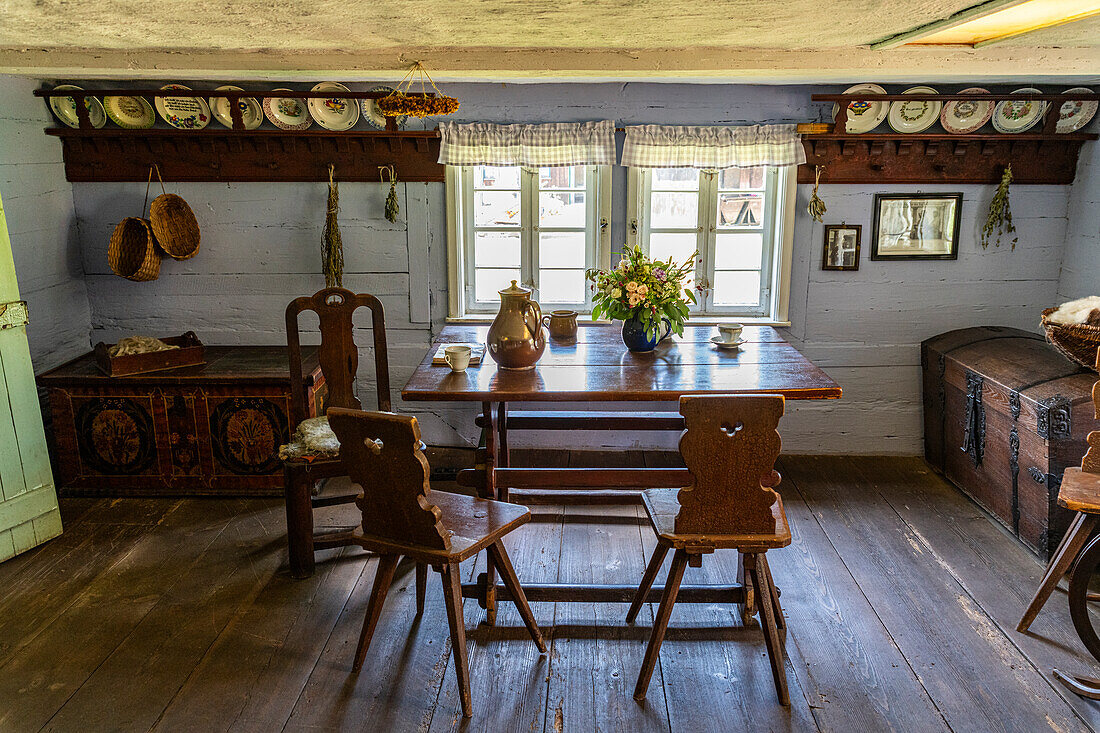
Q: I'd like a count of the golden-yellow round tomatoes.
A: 0